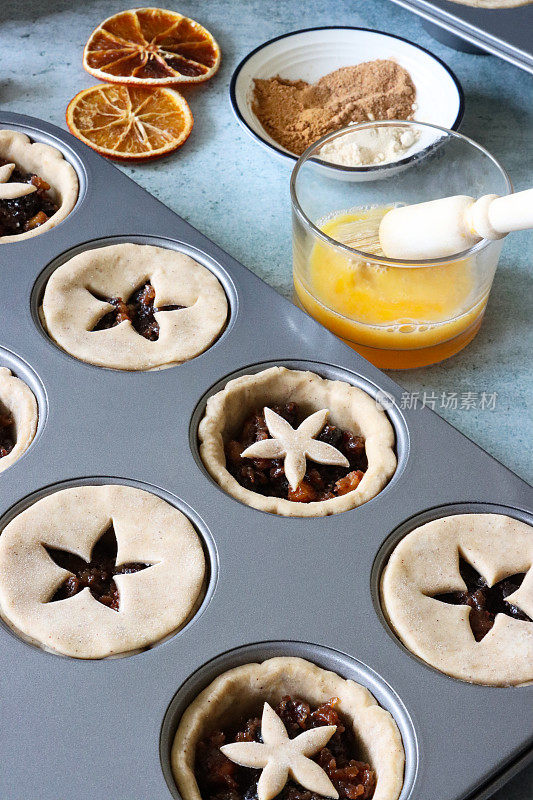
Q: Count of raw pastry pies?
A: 7